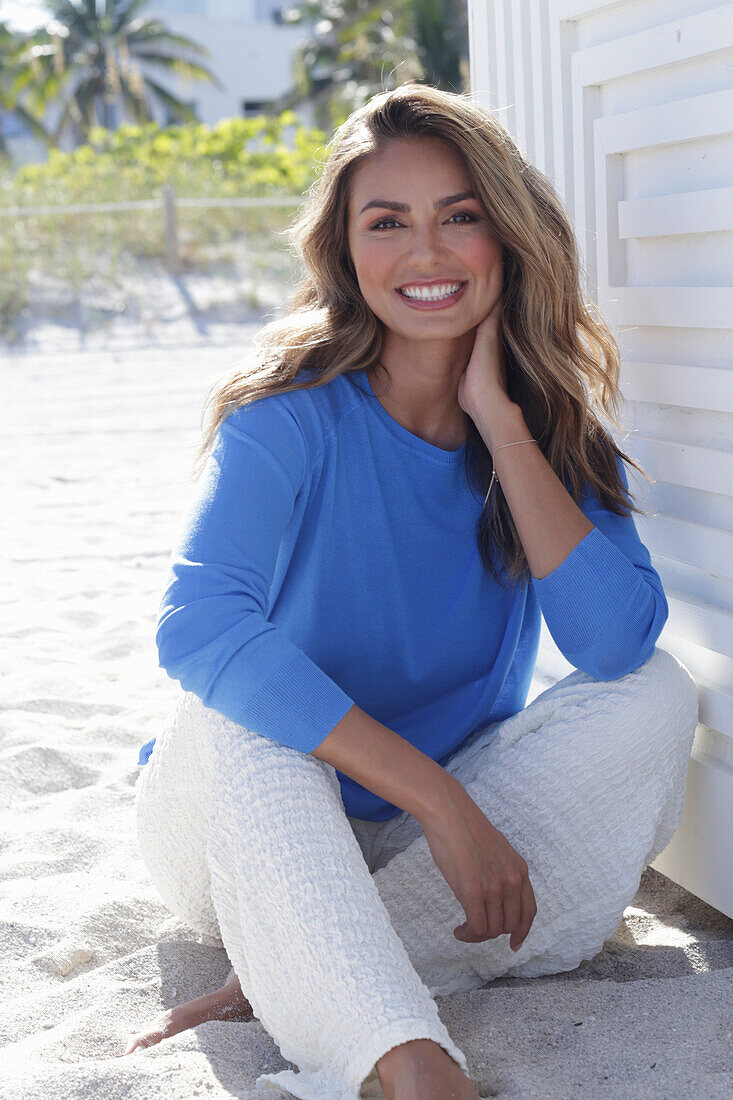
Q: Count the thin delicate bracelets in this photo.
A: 1